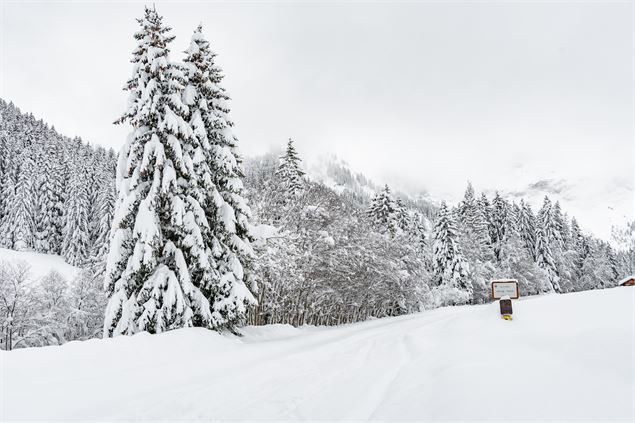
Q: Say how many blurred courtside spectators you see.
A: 0